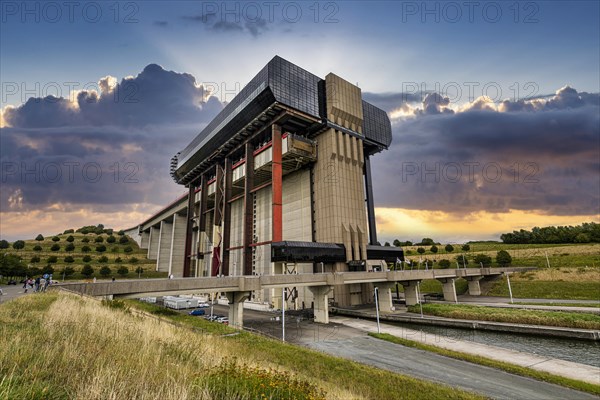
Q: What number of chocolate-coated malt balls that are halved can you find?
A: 0